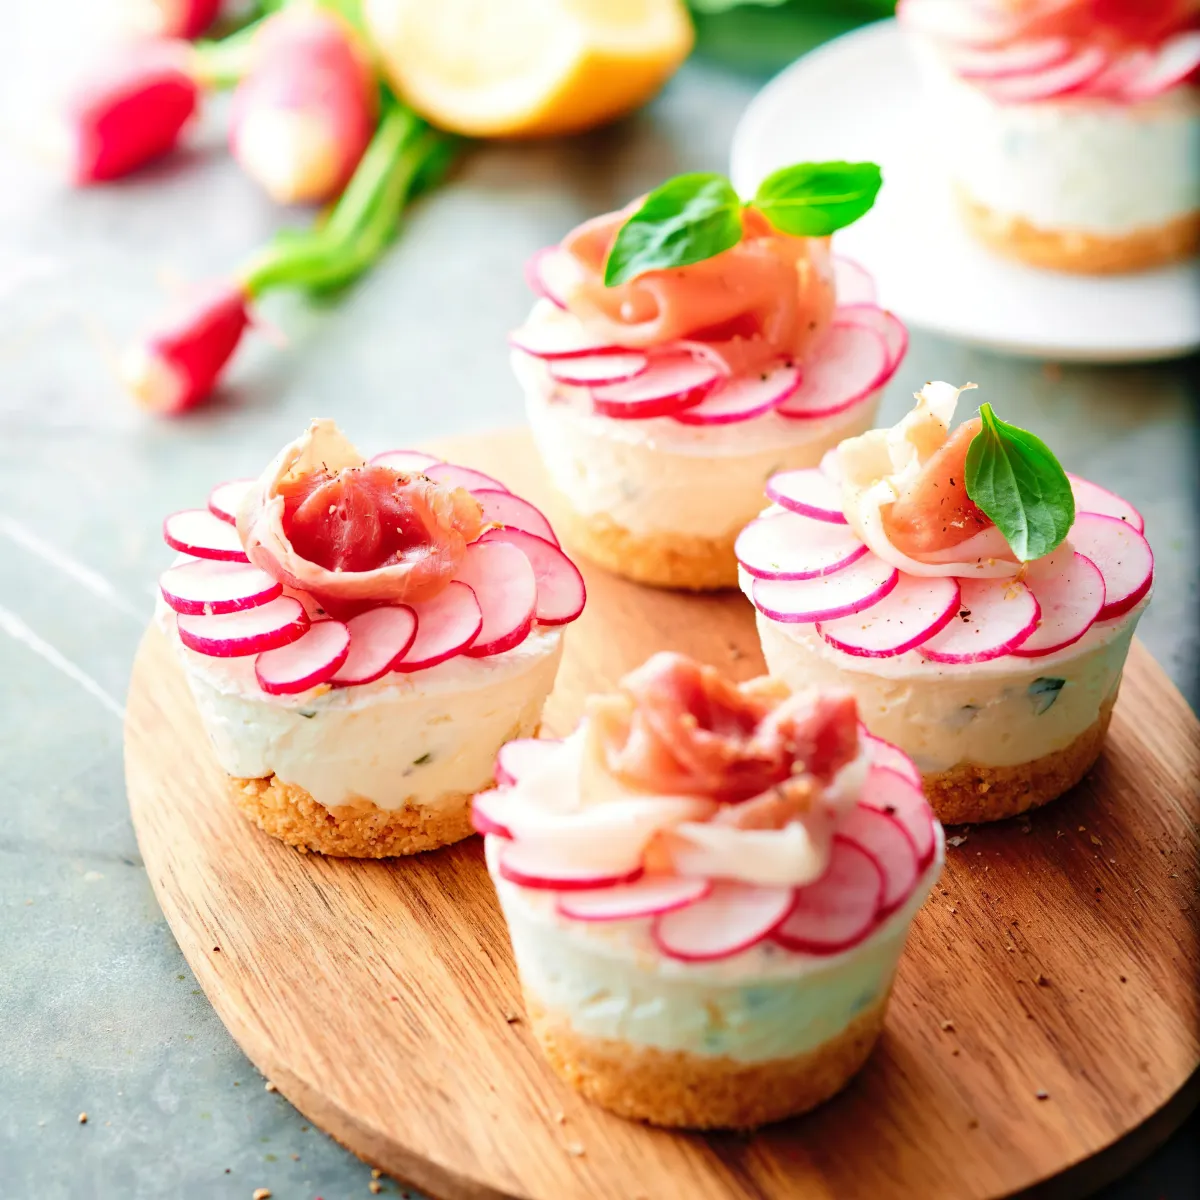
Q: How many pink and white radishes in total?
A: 4